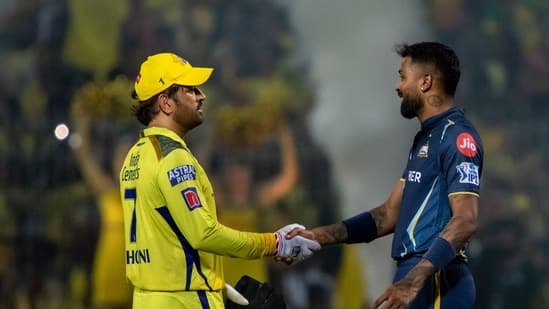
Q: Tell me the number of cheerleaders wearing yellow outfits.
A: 2